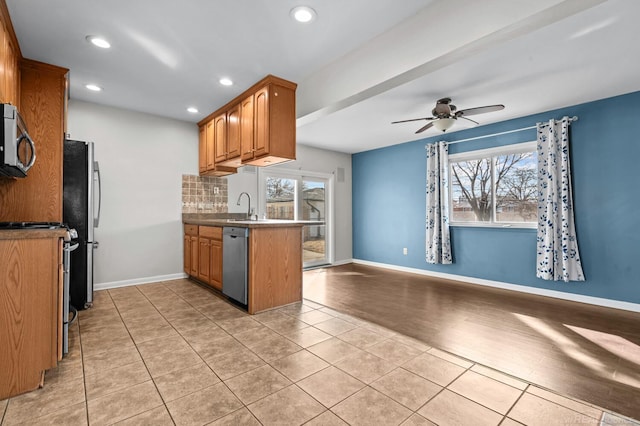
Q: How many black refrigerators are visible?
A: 1